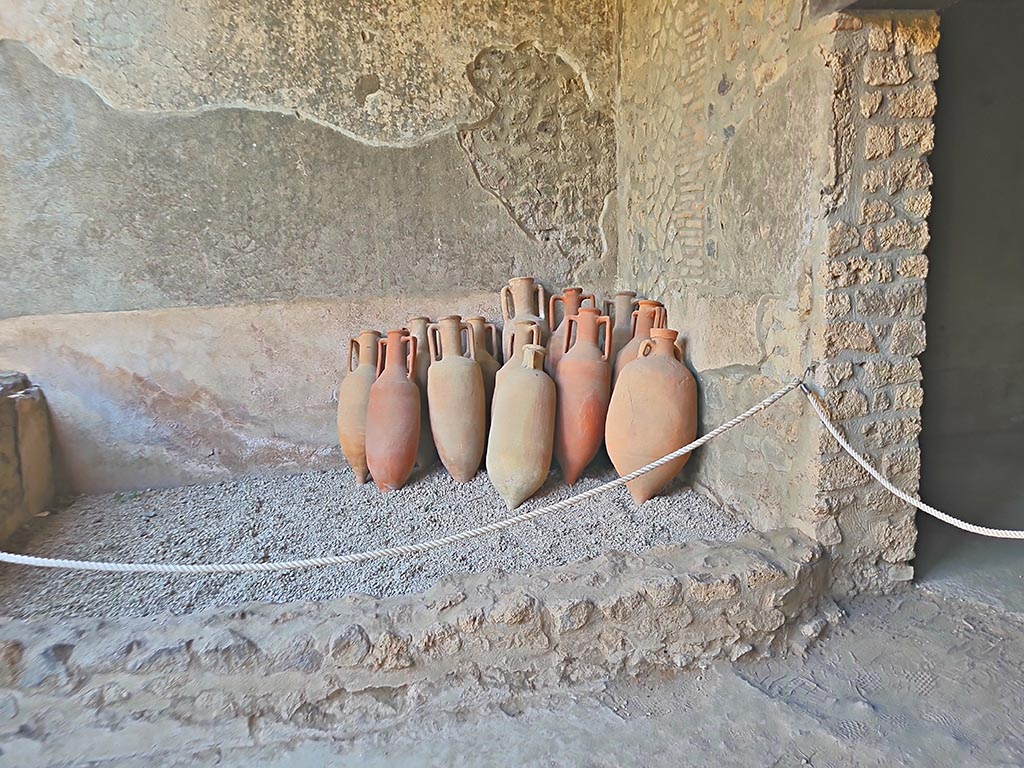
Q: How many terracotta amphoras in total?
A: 13